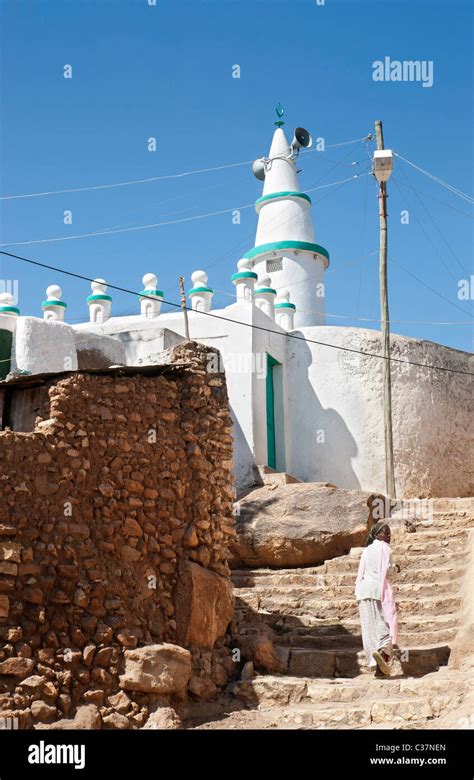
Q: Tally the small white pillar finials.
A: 8